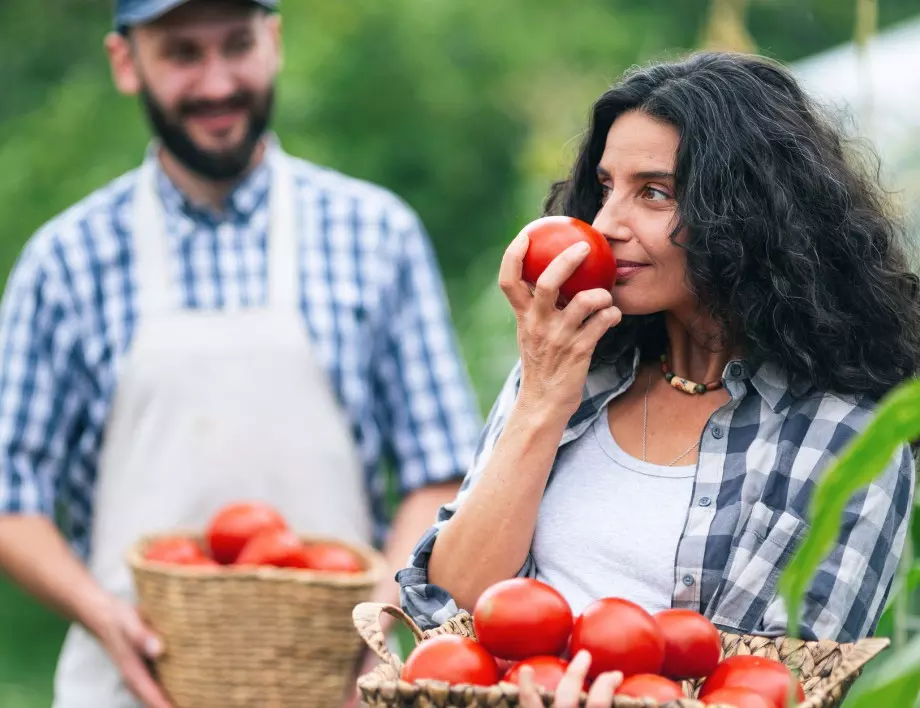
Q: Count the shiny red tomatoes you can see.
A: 13